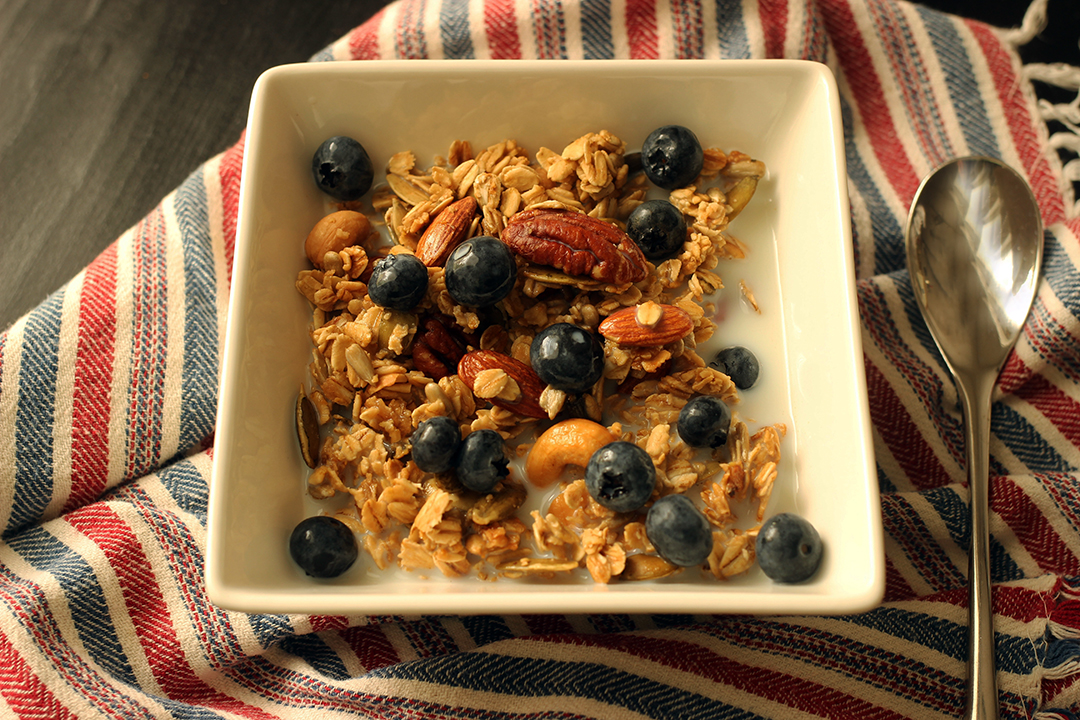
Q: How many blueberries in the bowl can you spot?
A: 14